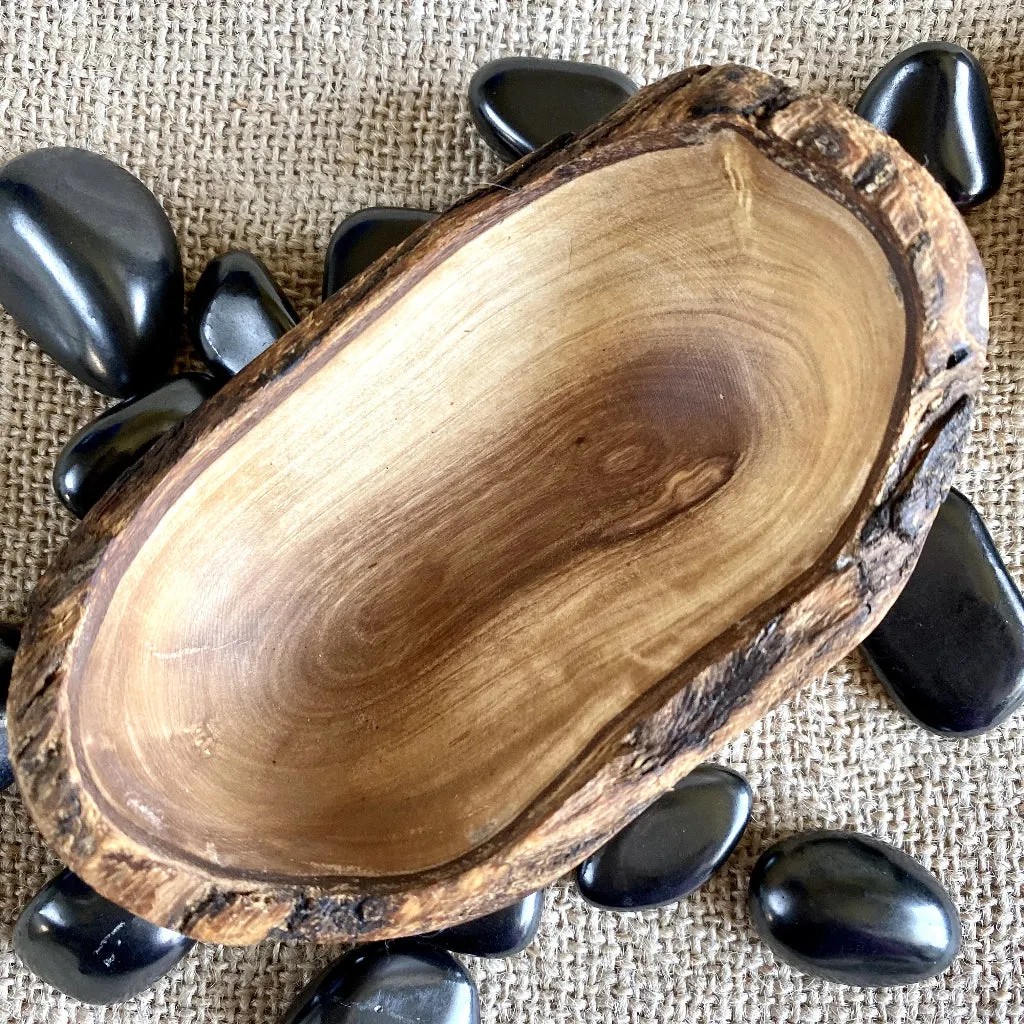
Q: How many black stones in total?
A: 13